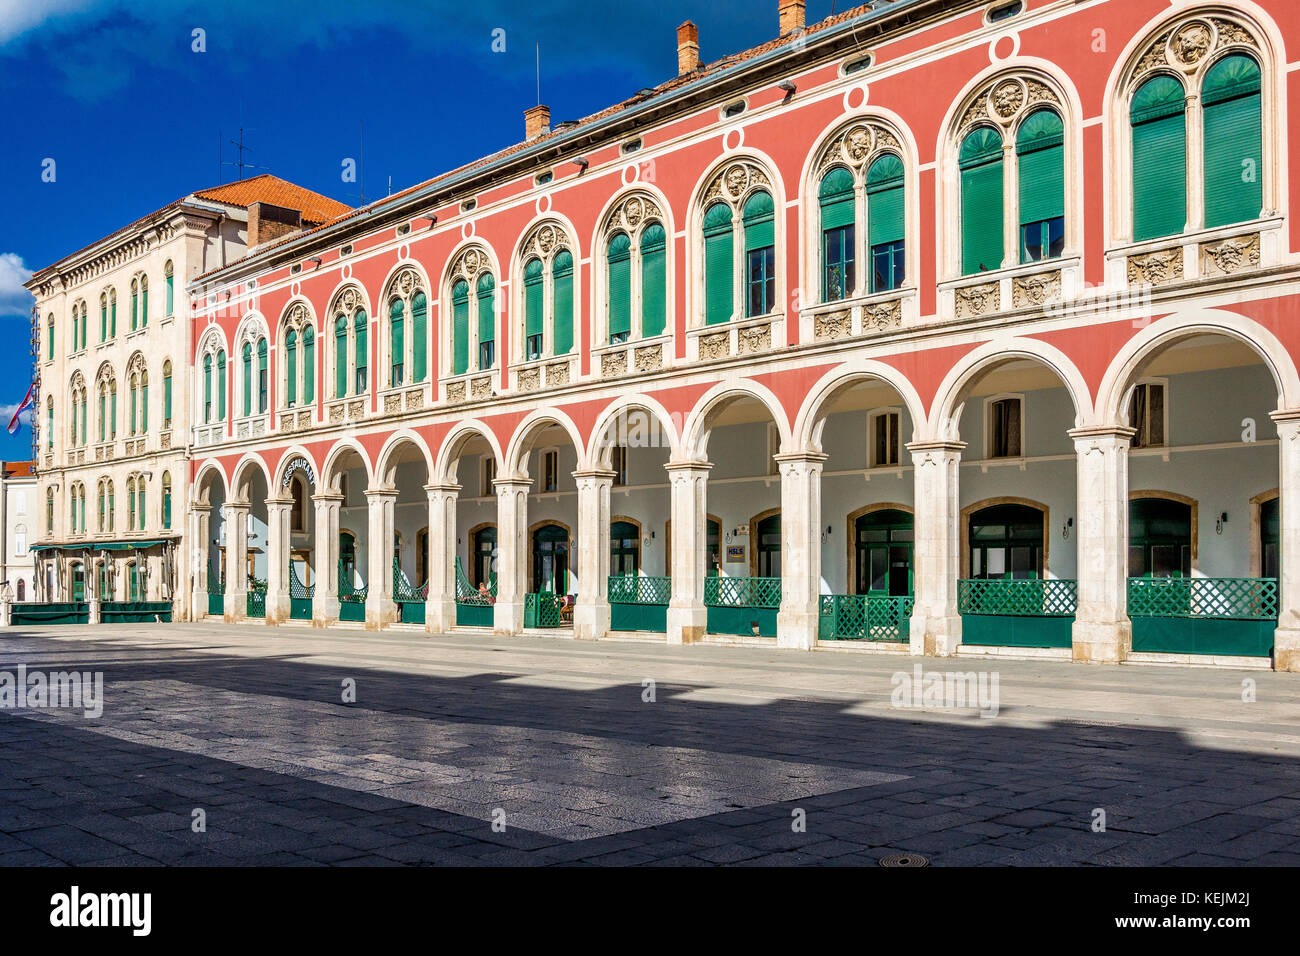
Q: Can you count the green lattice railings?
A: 12